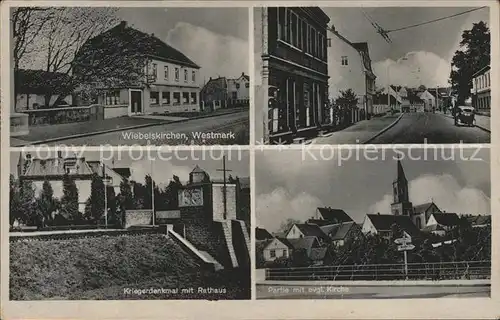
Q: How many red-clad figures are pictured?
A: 0